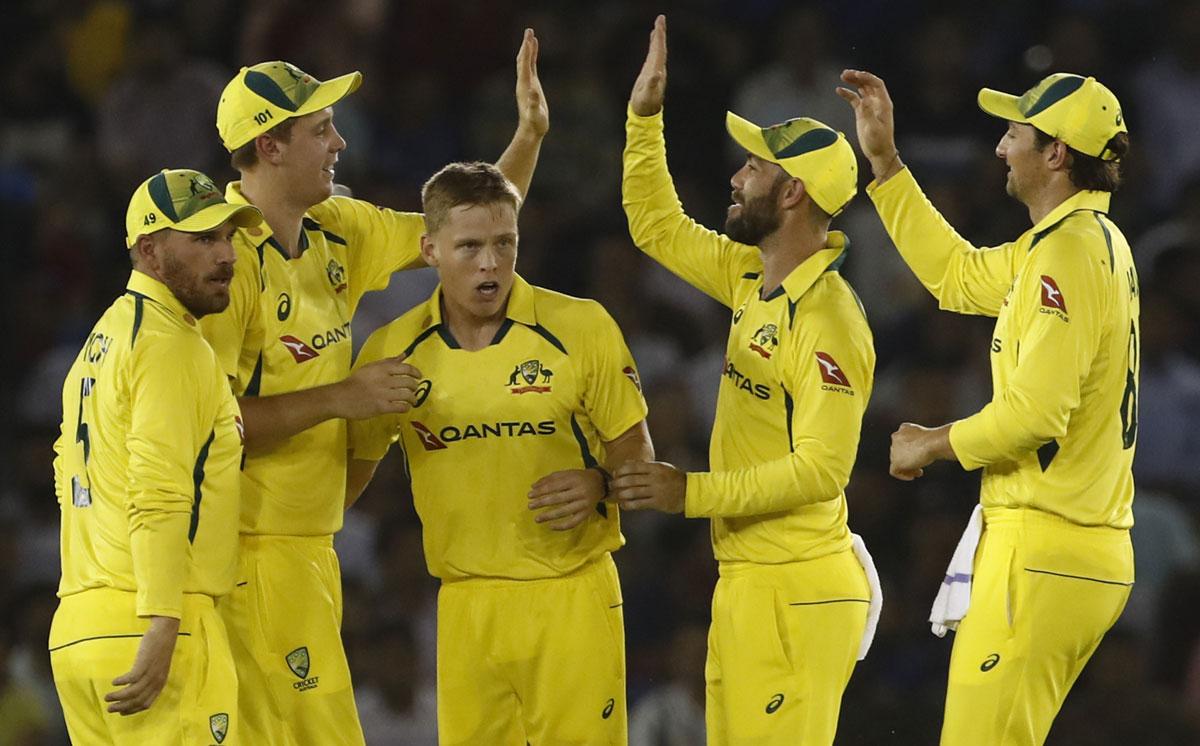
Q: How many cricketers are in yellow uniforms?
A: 5